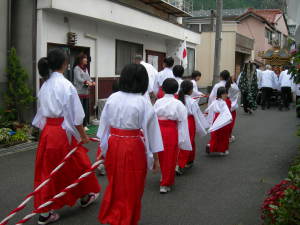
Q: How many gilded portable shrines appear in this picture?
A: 1